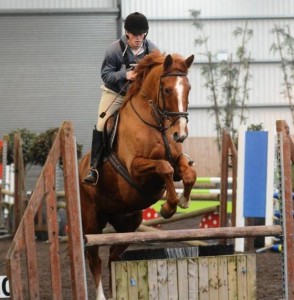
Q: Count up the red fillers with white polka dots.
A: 2